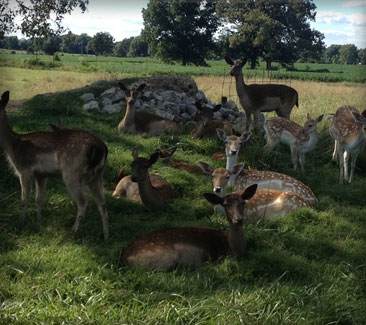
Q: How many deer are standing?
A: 4